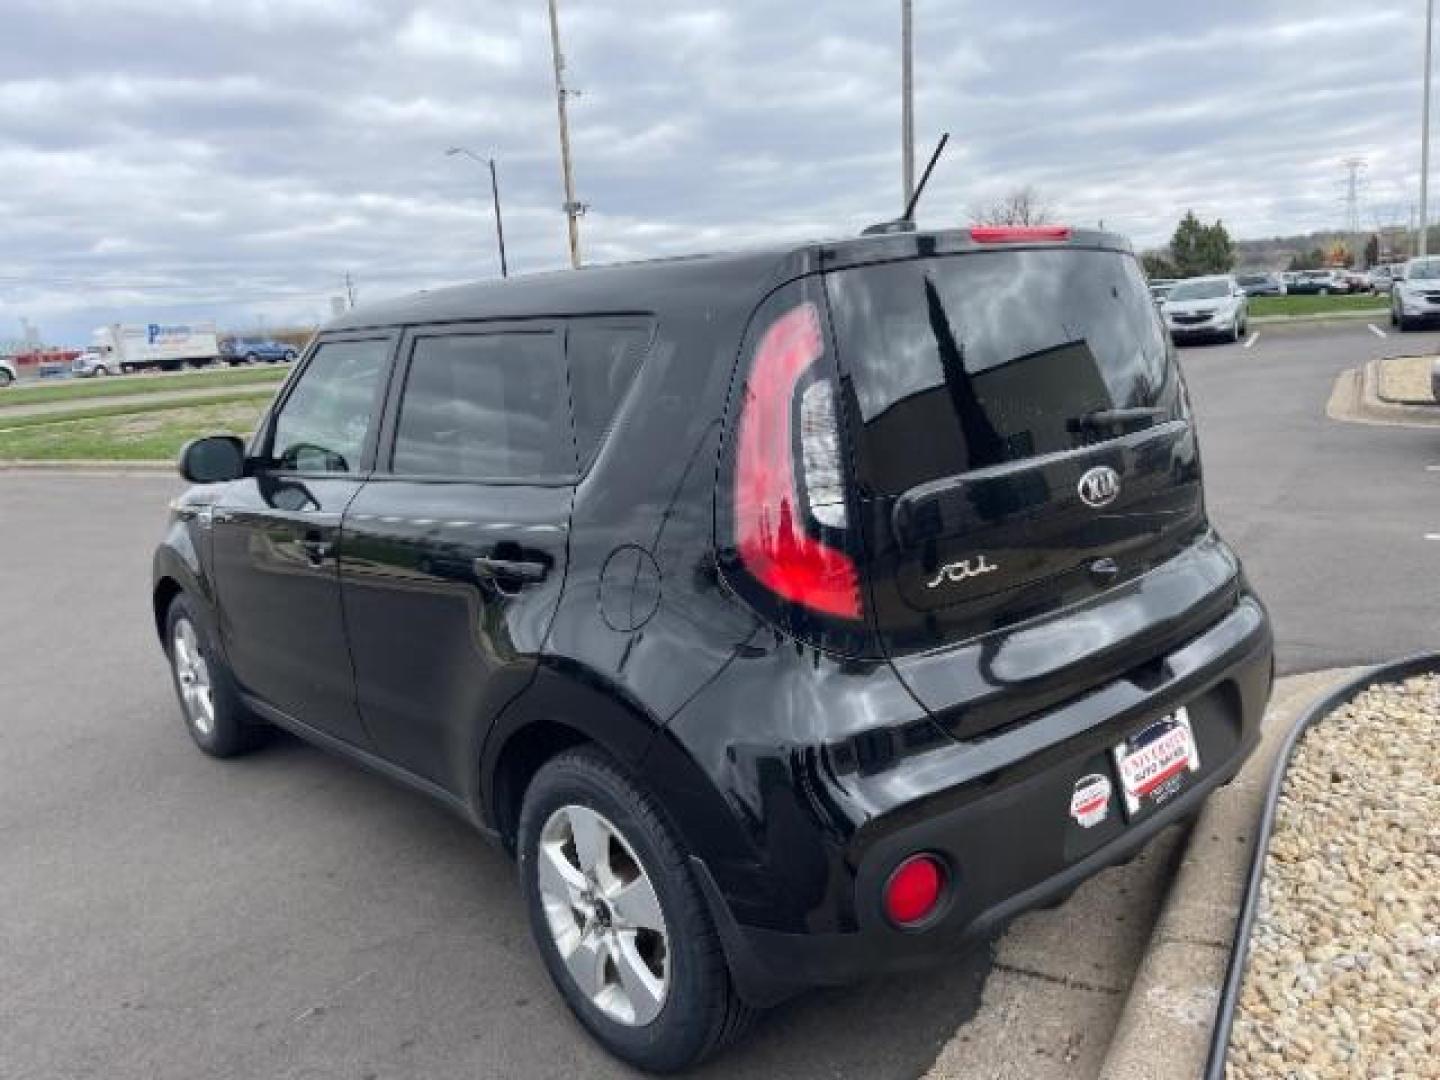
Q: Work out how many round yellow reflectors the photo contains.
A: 0